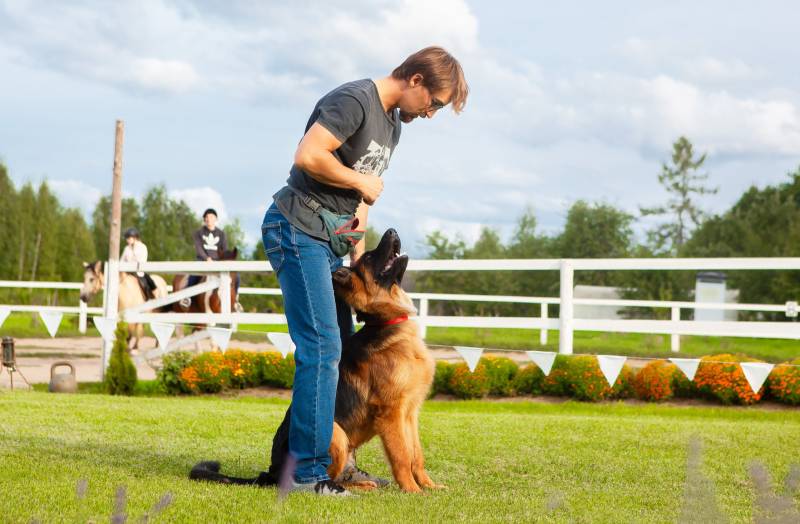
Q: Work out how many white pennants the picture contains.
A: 11